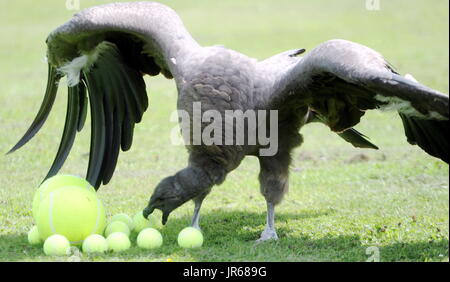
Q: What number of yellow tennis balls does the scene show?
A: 11